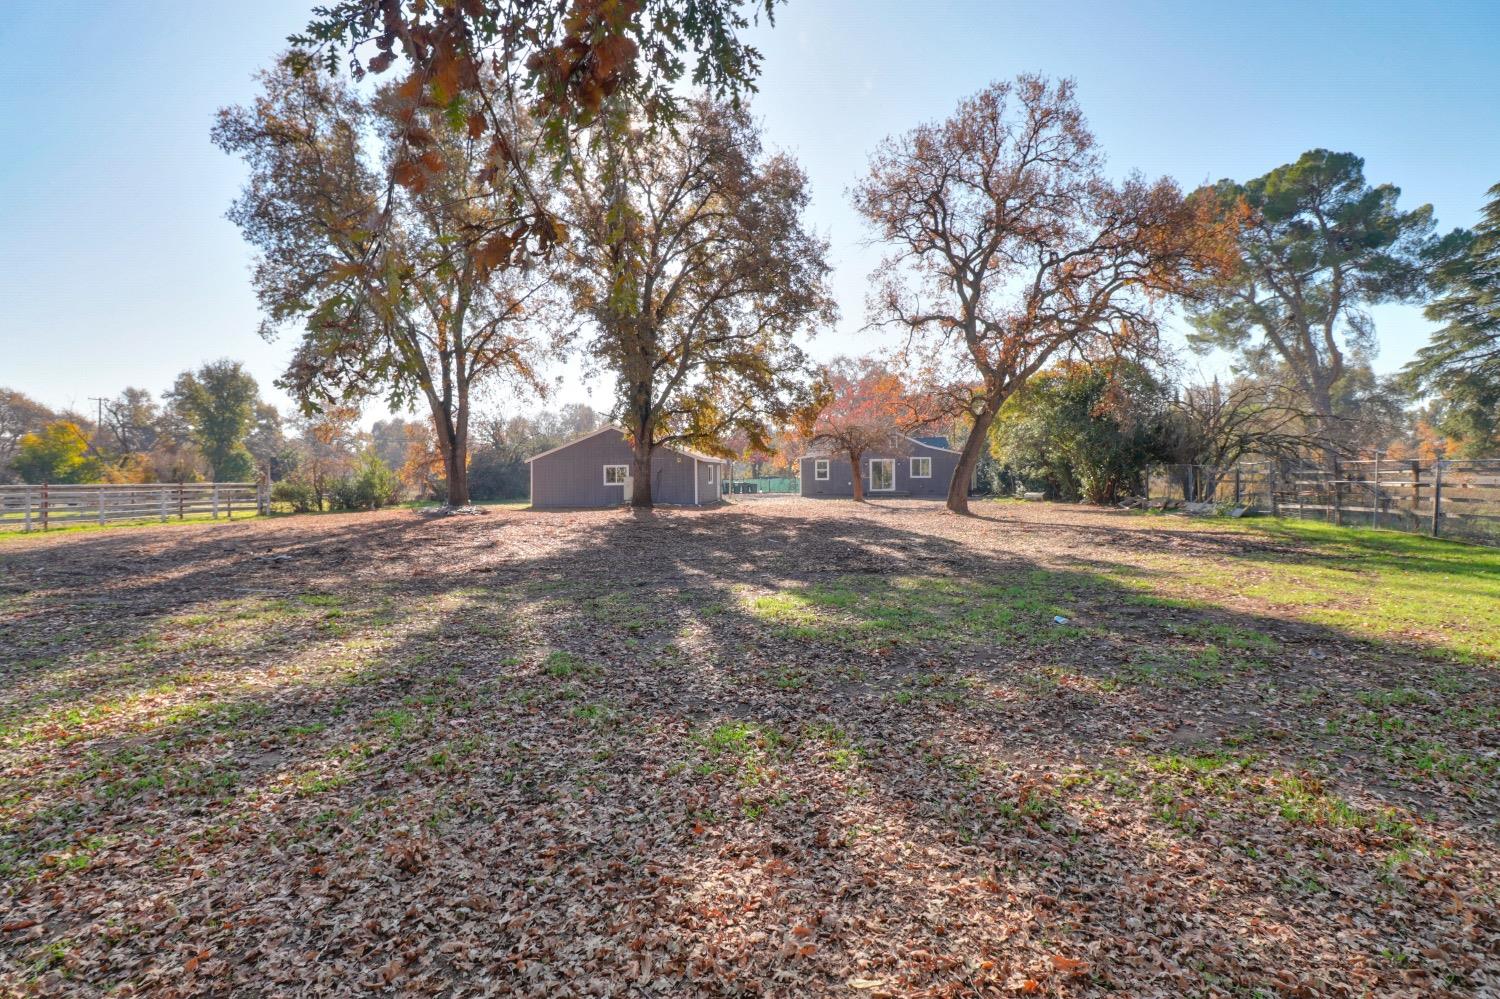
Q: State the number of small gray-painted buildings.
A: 2